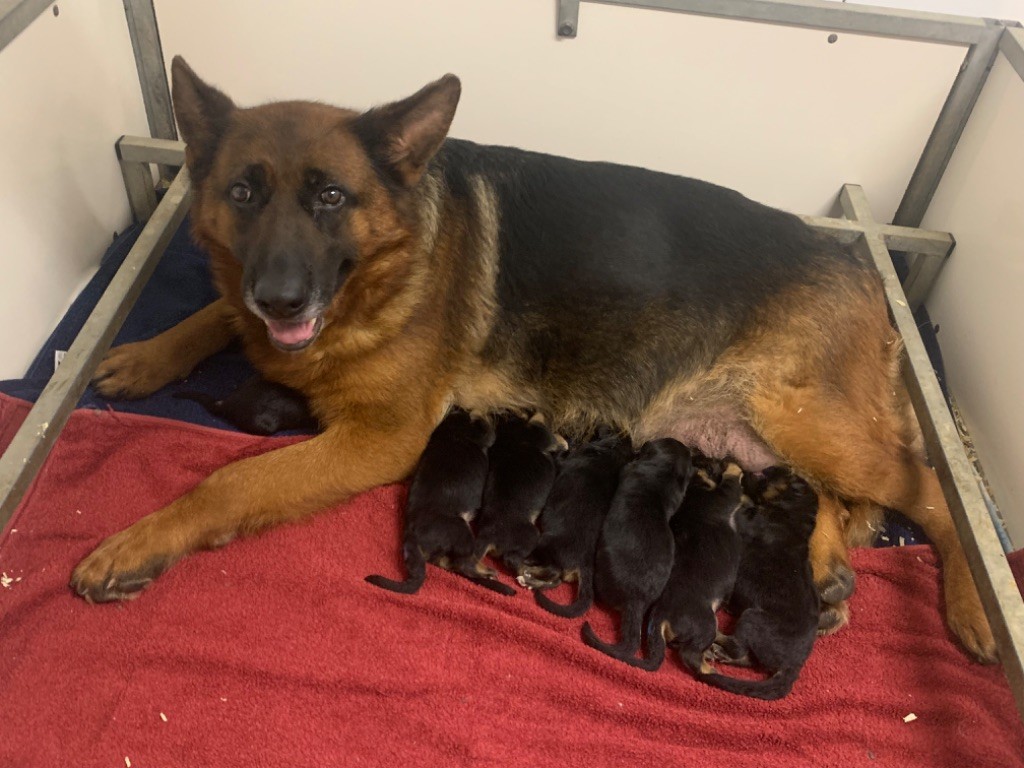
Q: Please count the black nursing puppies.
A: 6